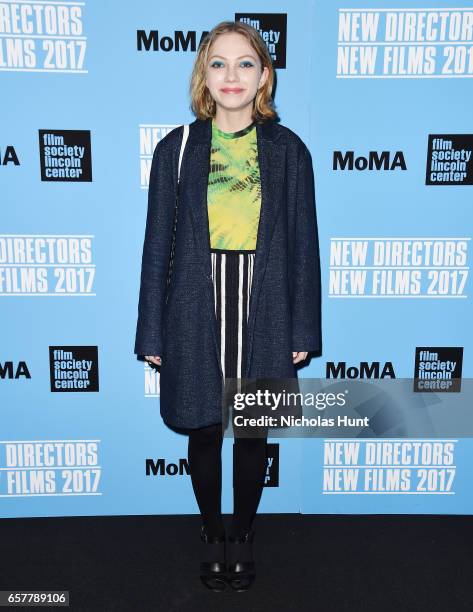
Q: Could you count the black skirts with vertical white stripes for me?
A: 1